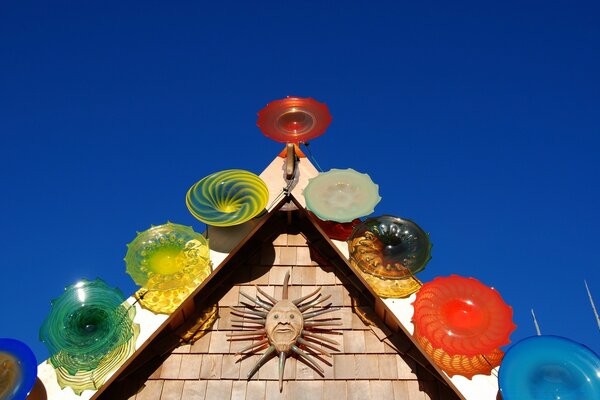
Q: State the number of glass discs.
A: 9